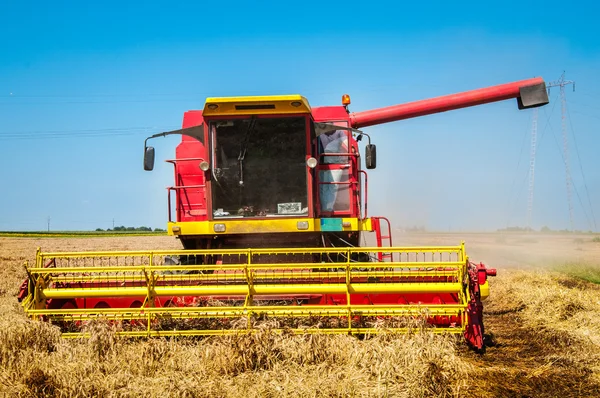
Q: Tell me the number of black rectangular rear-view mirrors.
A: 2